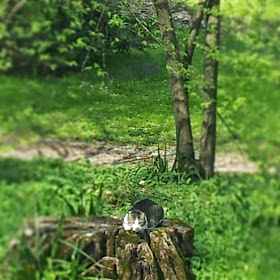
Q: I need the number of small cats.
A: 1